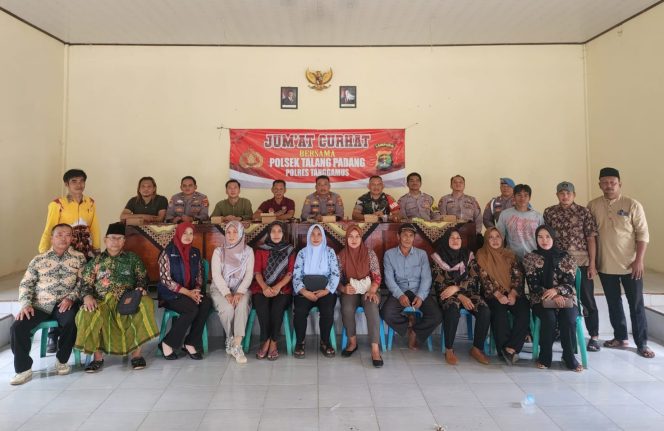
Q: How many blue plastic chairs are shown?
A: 3